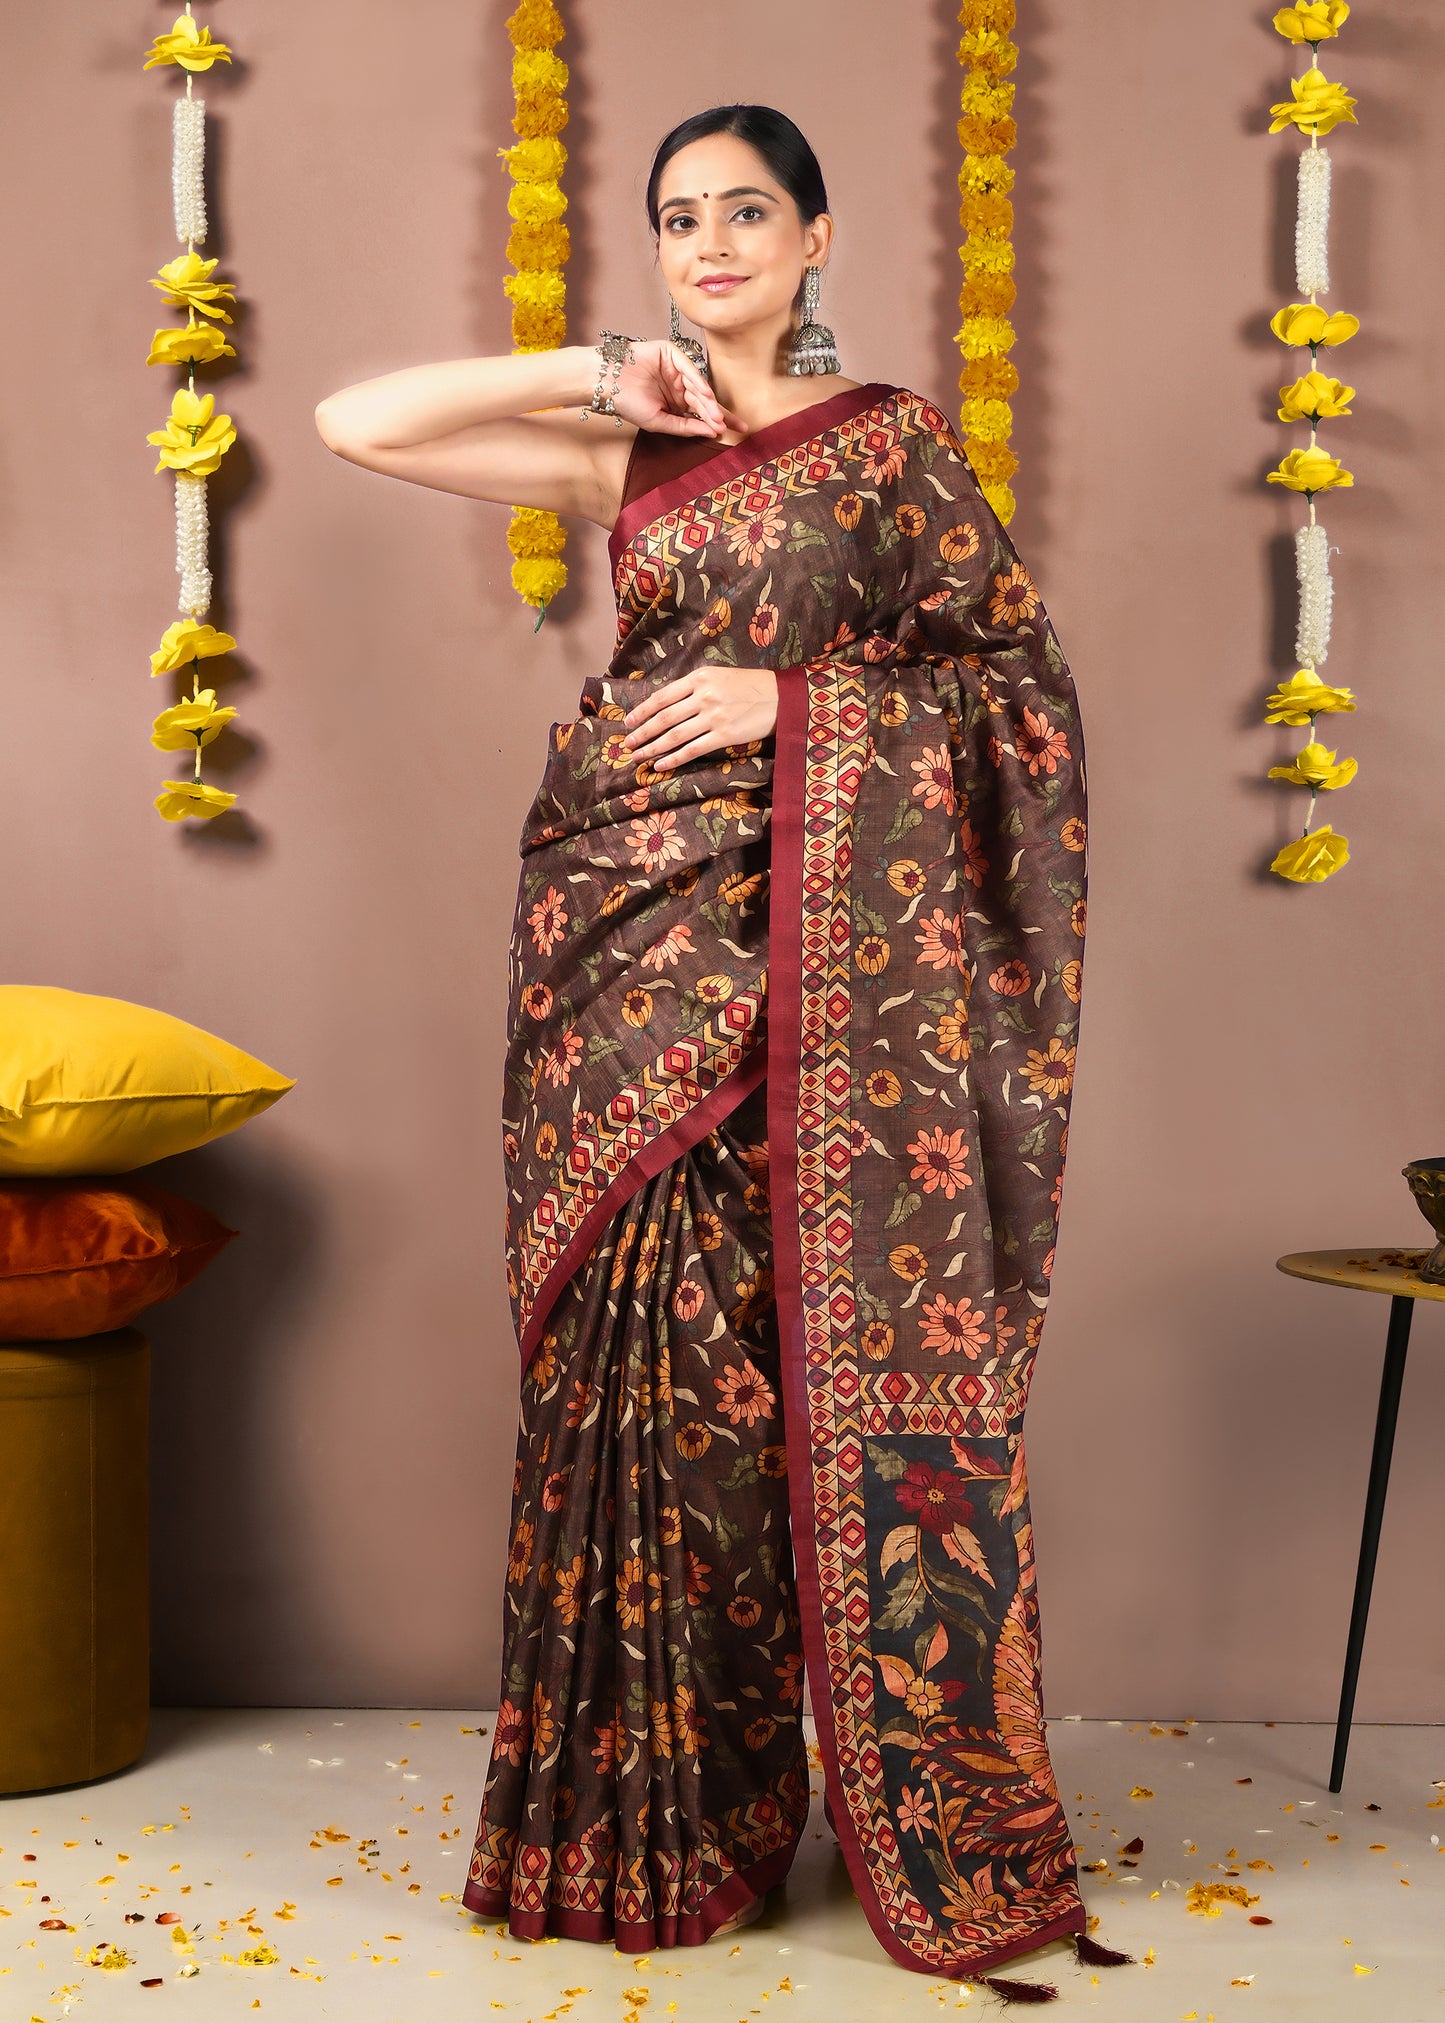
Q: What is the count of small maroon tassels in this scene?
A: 2